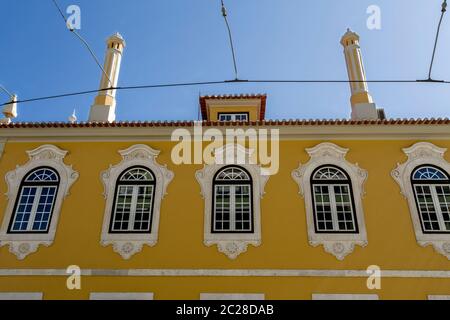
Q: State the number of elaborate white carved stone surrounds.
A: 5